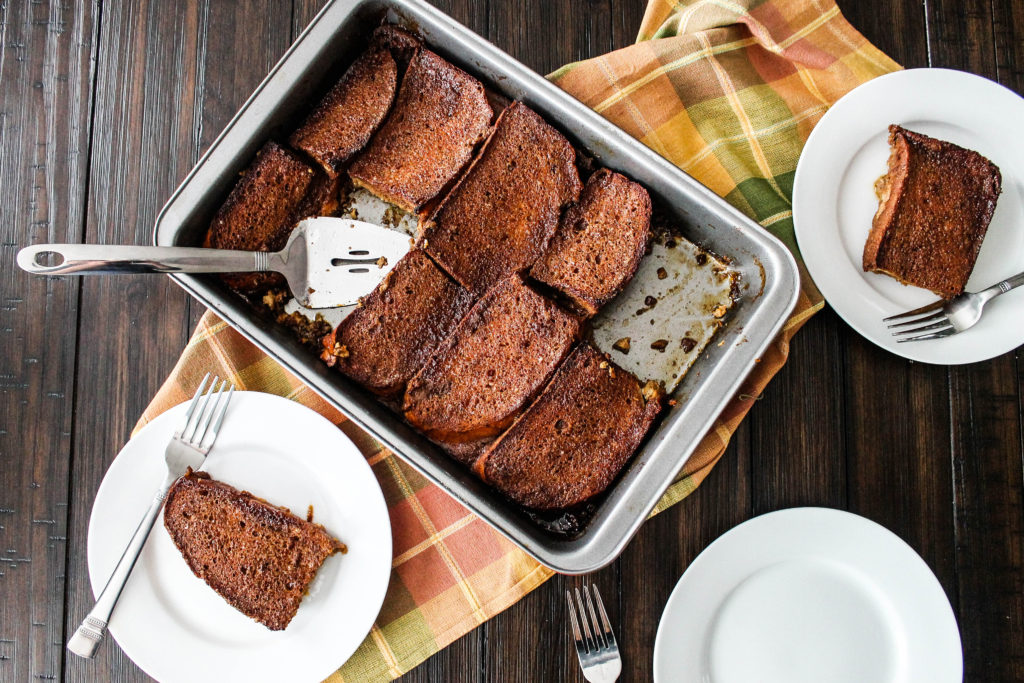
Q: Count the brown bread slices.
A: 10